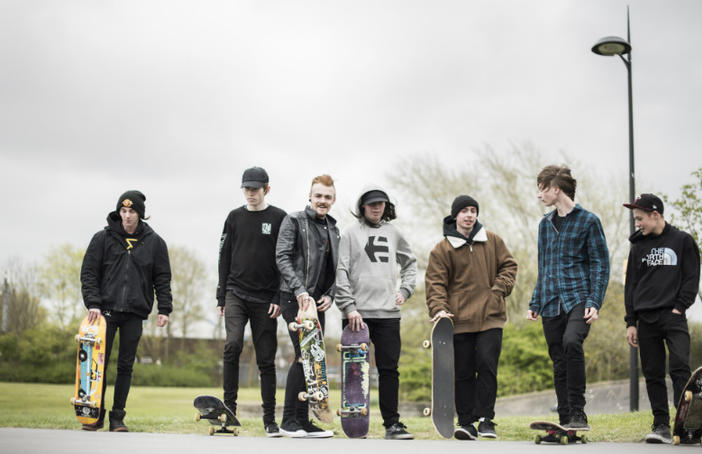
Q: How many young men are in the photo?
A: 7